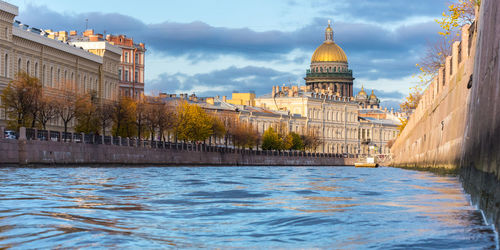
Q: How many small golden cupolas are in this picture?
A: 2